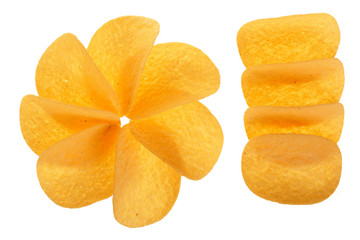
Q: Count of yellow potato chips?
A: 11